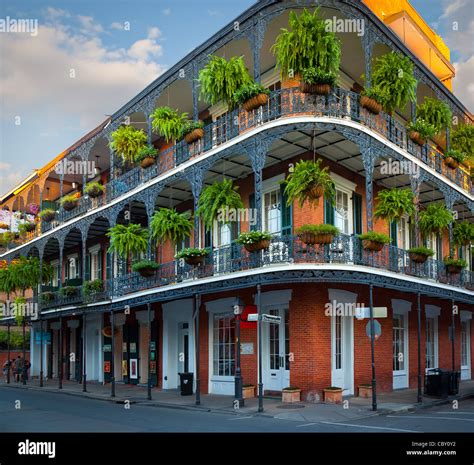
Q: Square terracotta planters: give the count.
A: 4